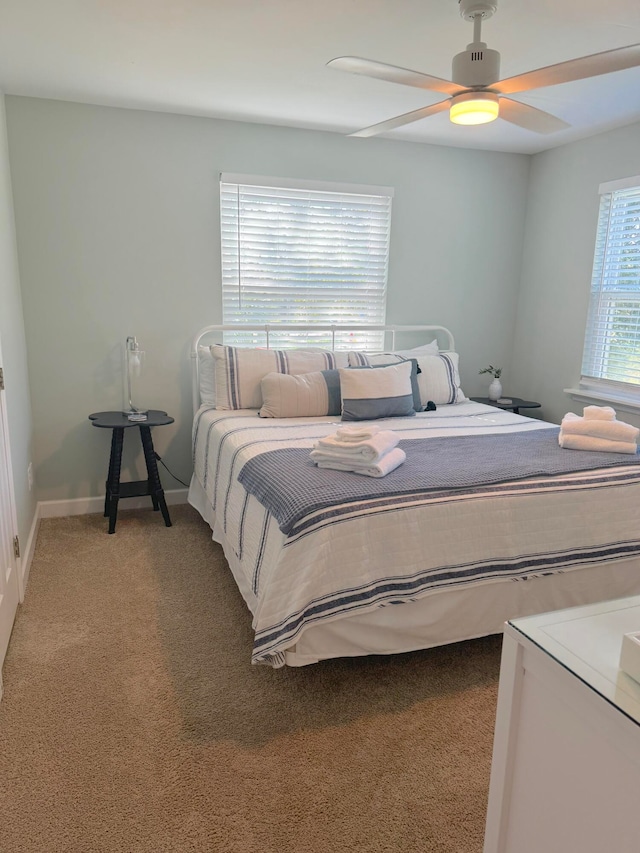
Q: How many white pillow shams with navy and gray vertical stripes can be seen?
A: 2